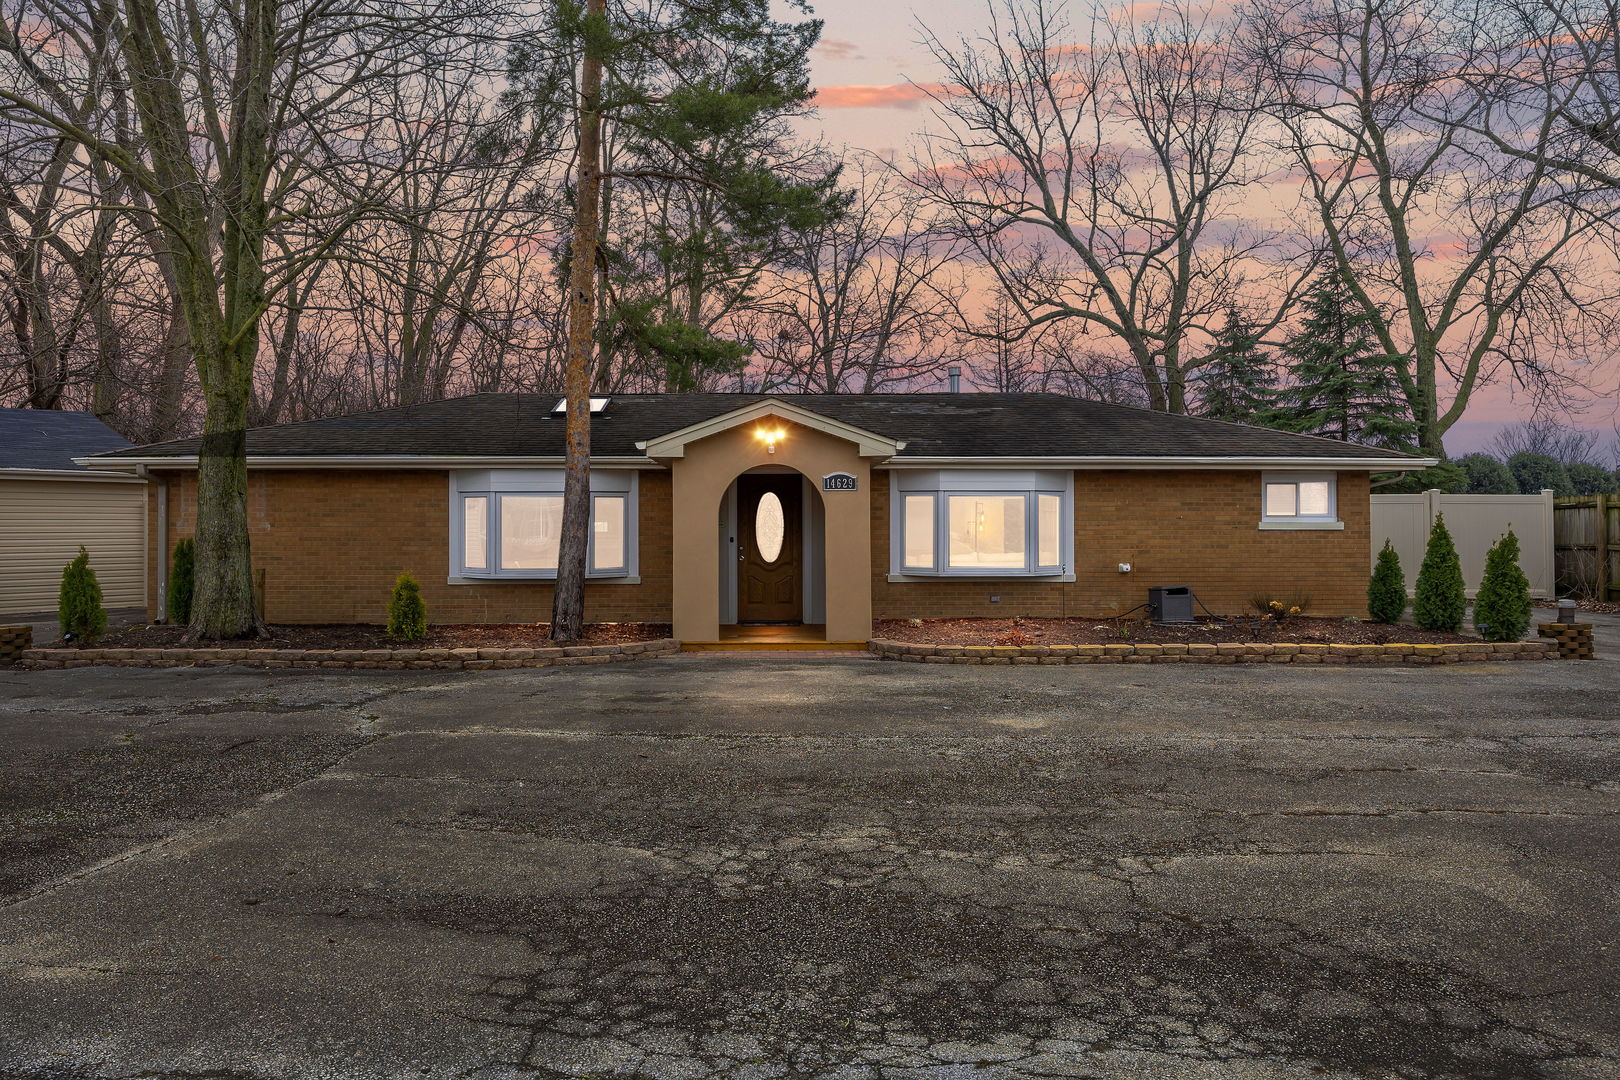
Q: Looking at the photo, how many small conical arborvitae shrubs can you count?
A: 6